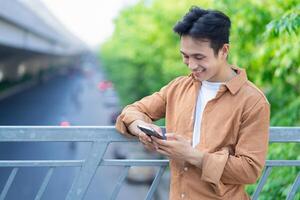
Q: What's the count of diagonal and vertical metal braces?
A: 7